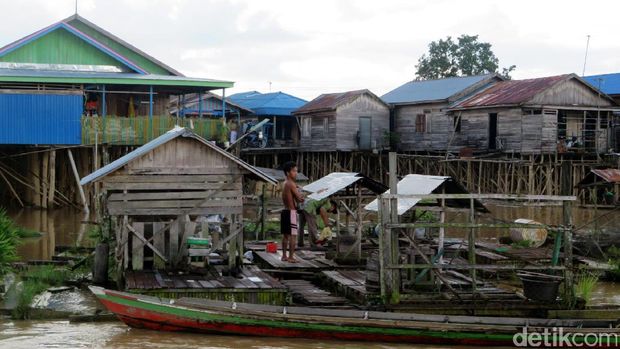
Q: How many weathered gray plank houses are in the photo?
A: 3